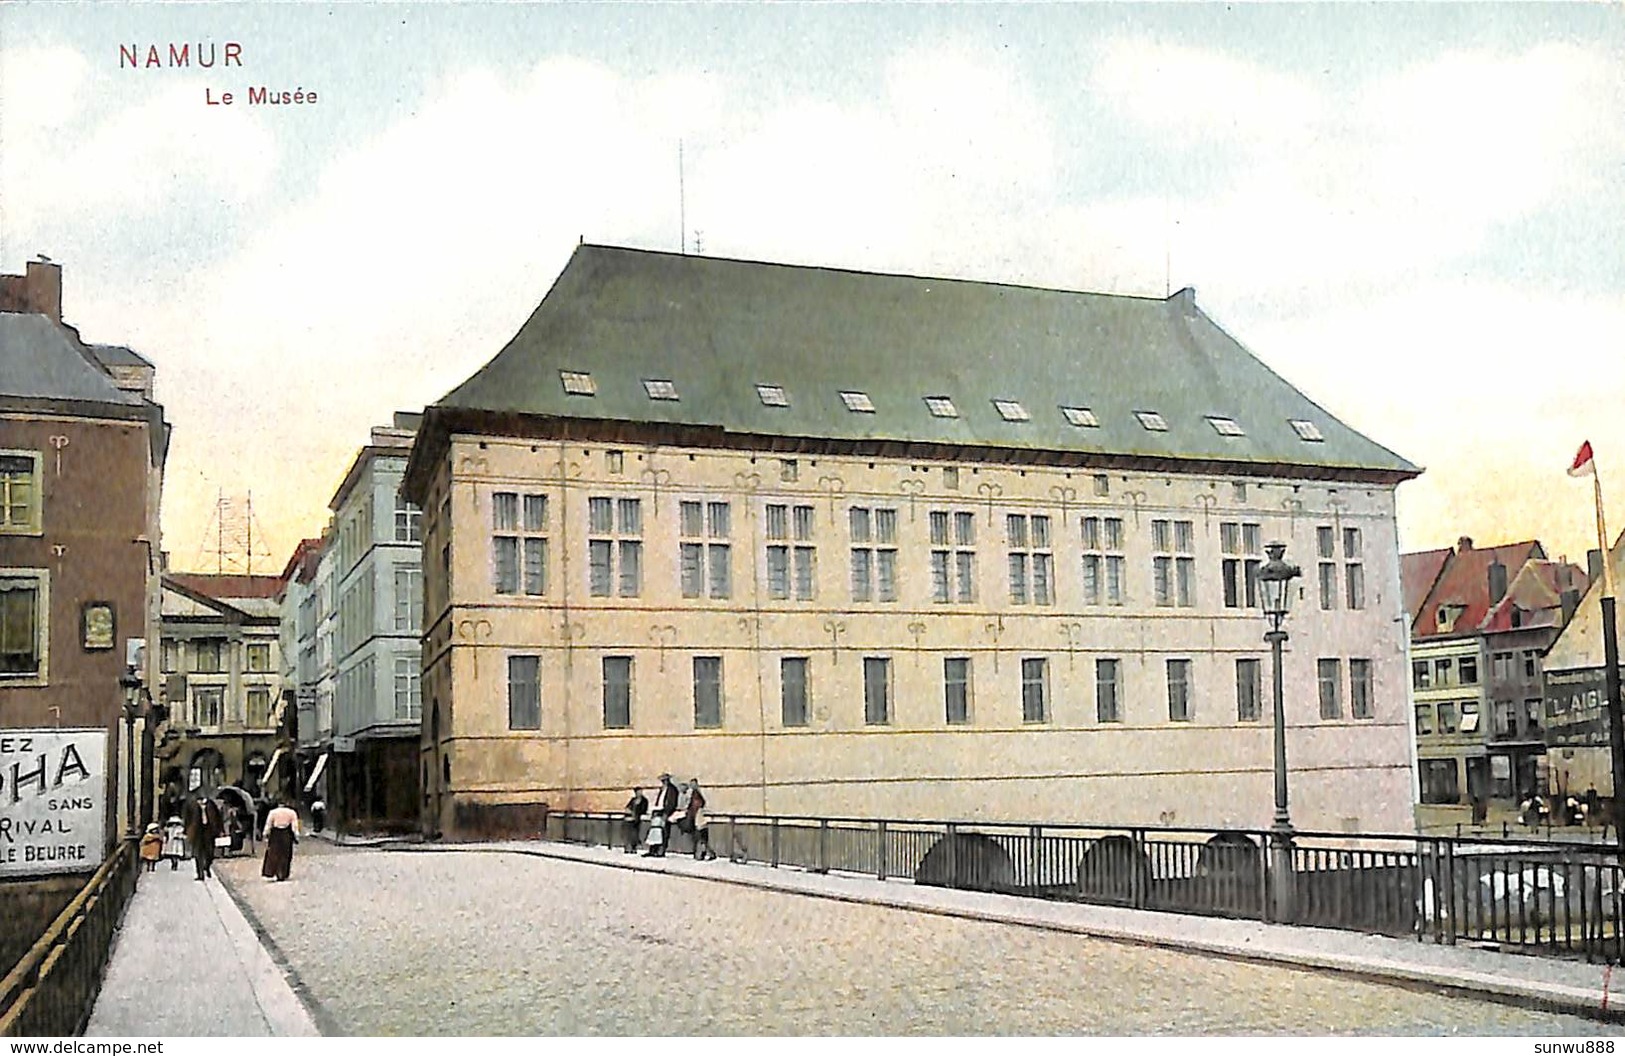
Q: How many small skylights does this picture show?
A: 10